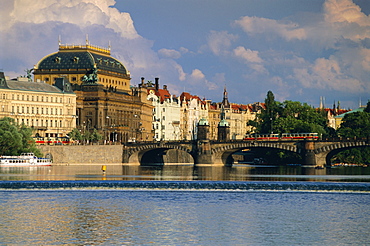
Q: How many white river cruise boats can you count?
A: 1